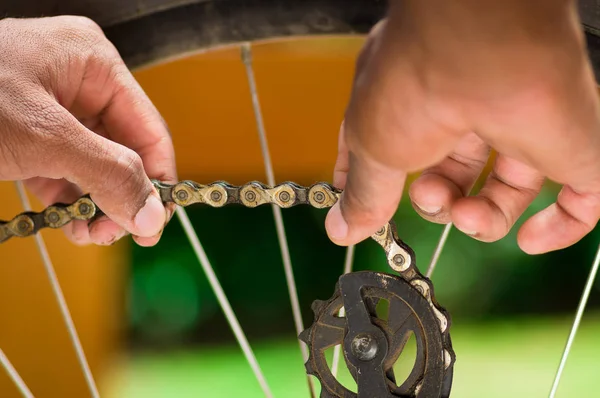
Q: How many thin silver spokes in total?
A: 7